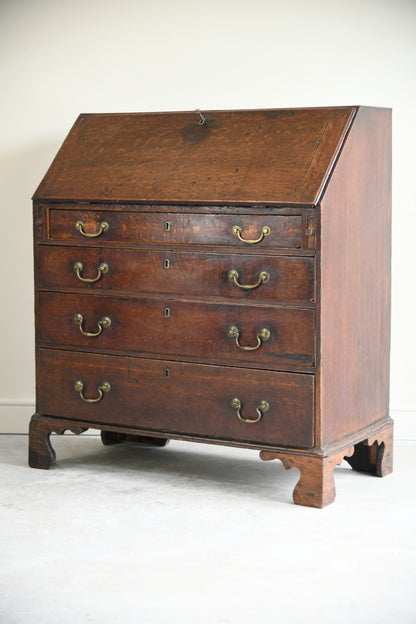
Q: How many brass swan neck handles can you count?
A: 8